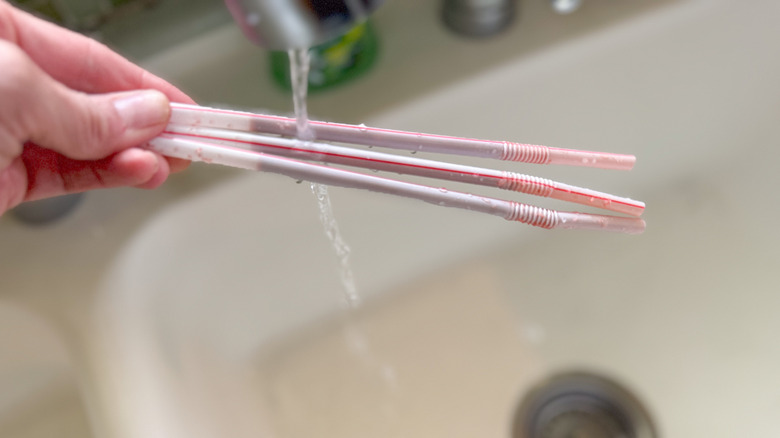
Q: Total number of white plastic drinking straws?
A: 3